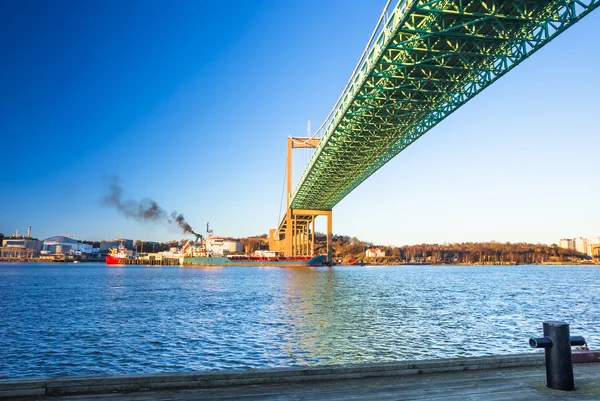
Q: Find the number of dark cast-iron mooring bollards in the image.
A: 1